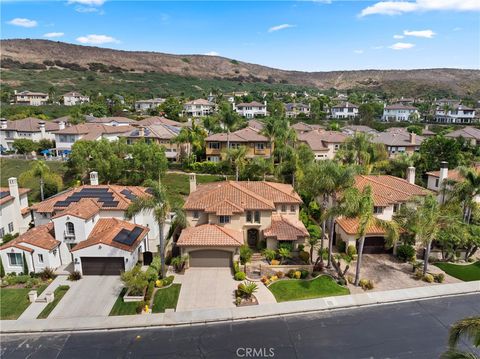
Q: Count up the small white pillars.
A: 2